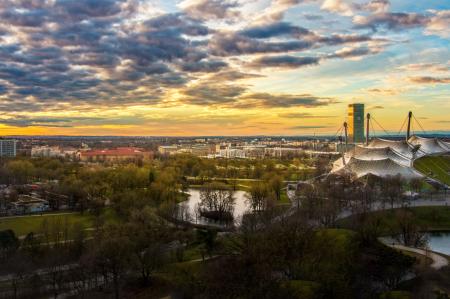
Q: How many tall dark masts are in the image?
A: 3